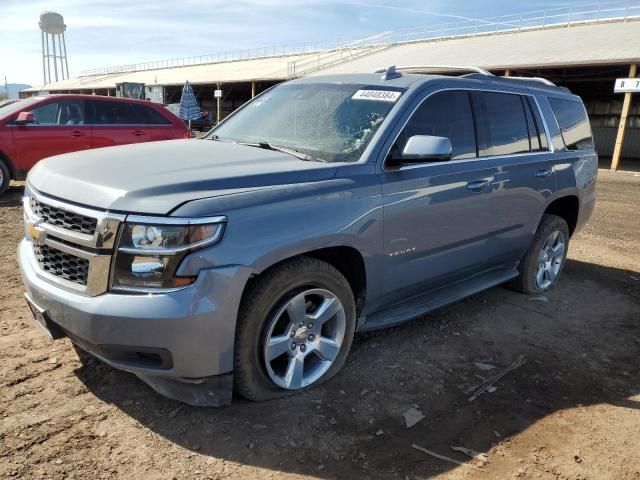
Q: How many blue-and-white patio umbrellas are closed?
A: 1